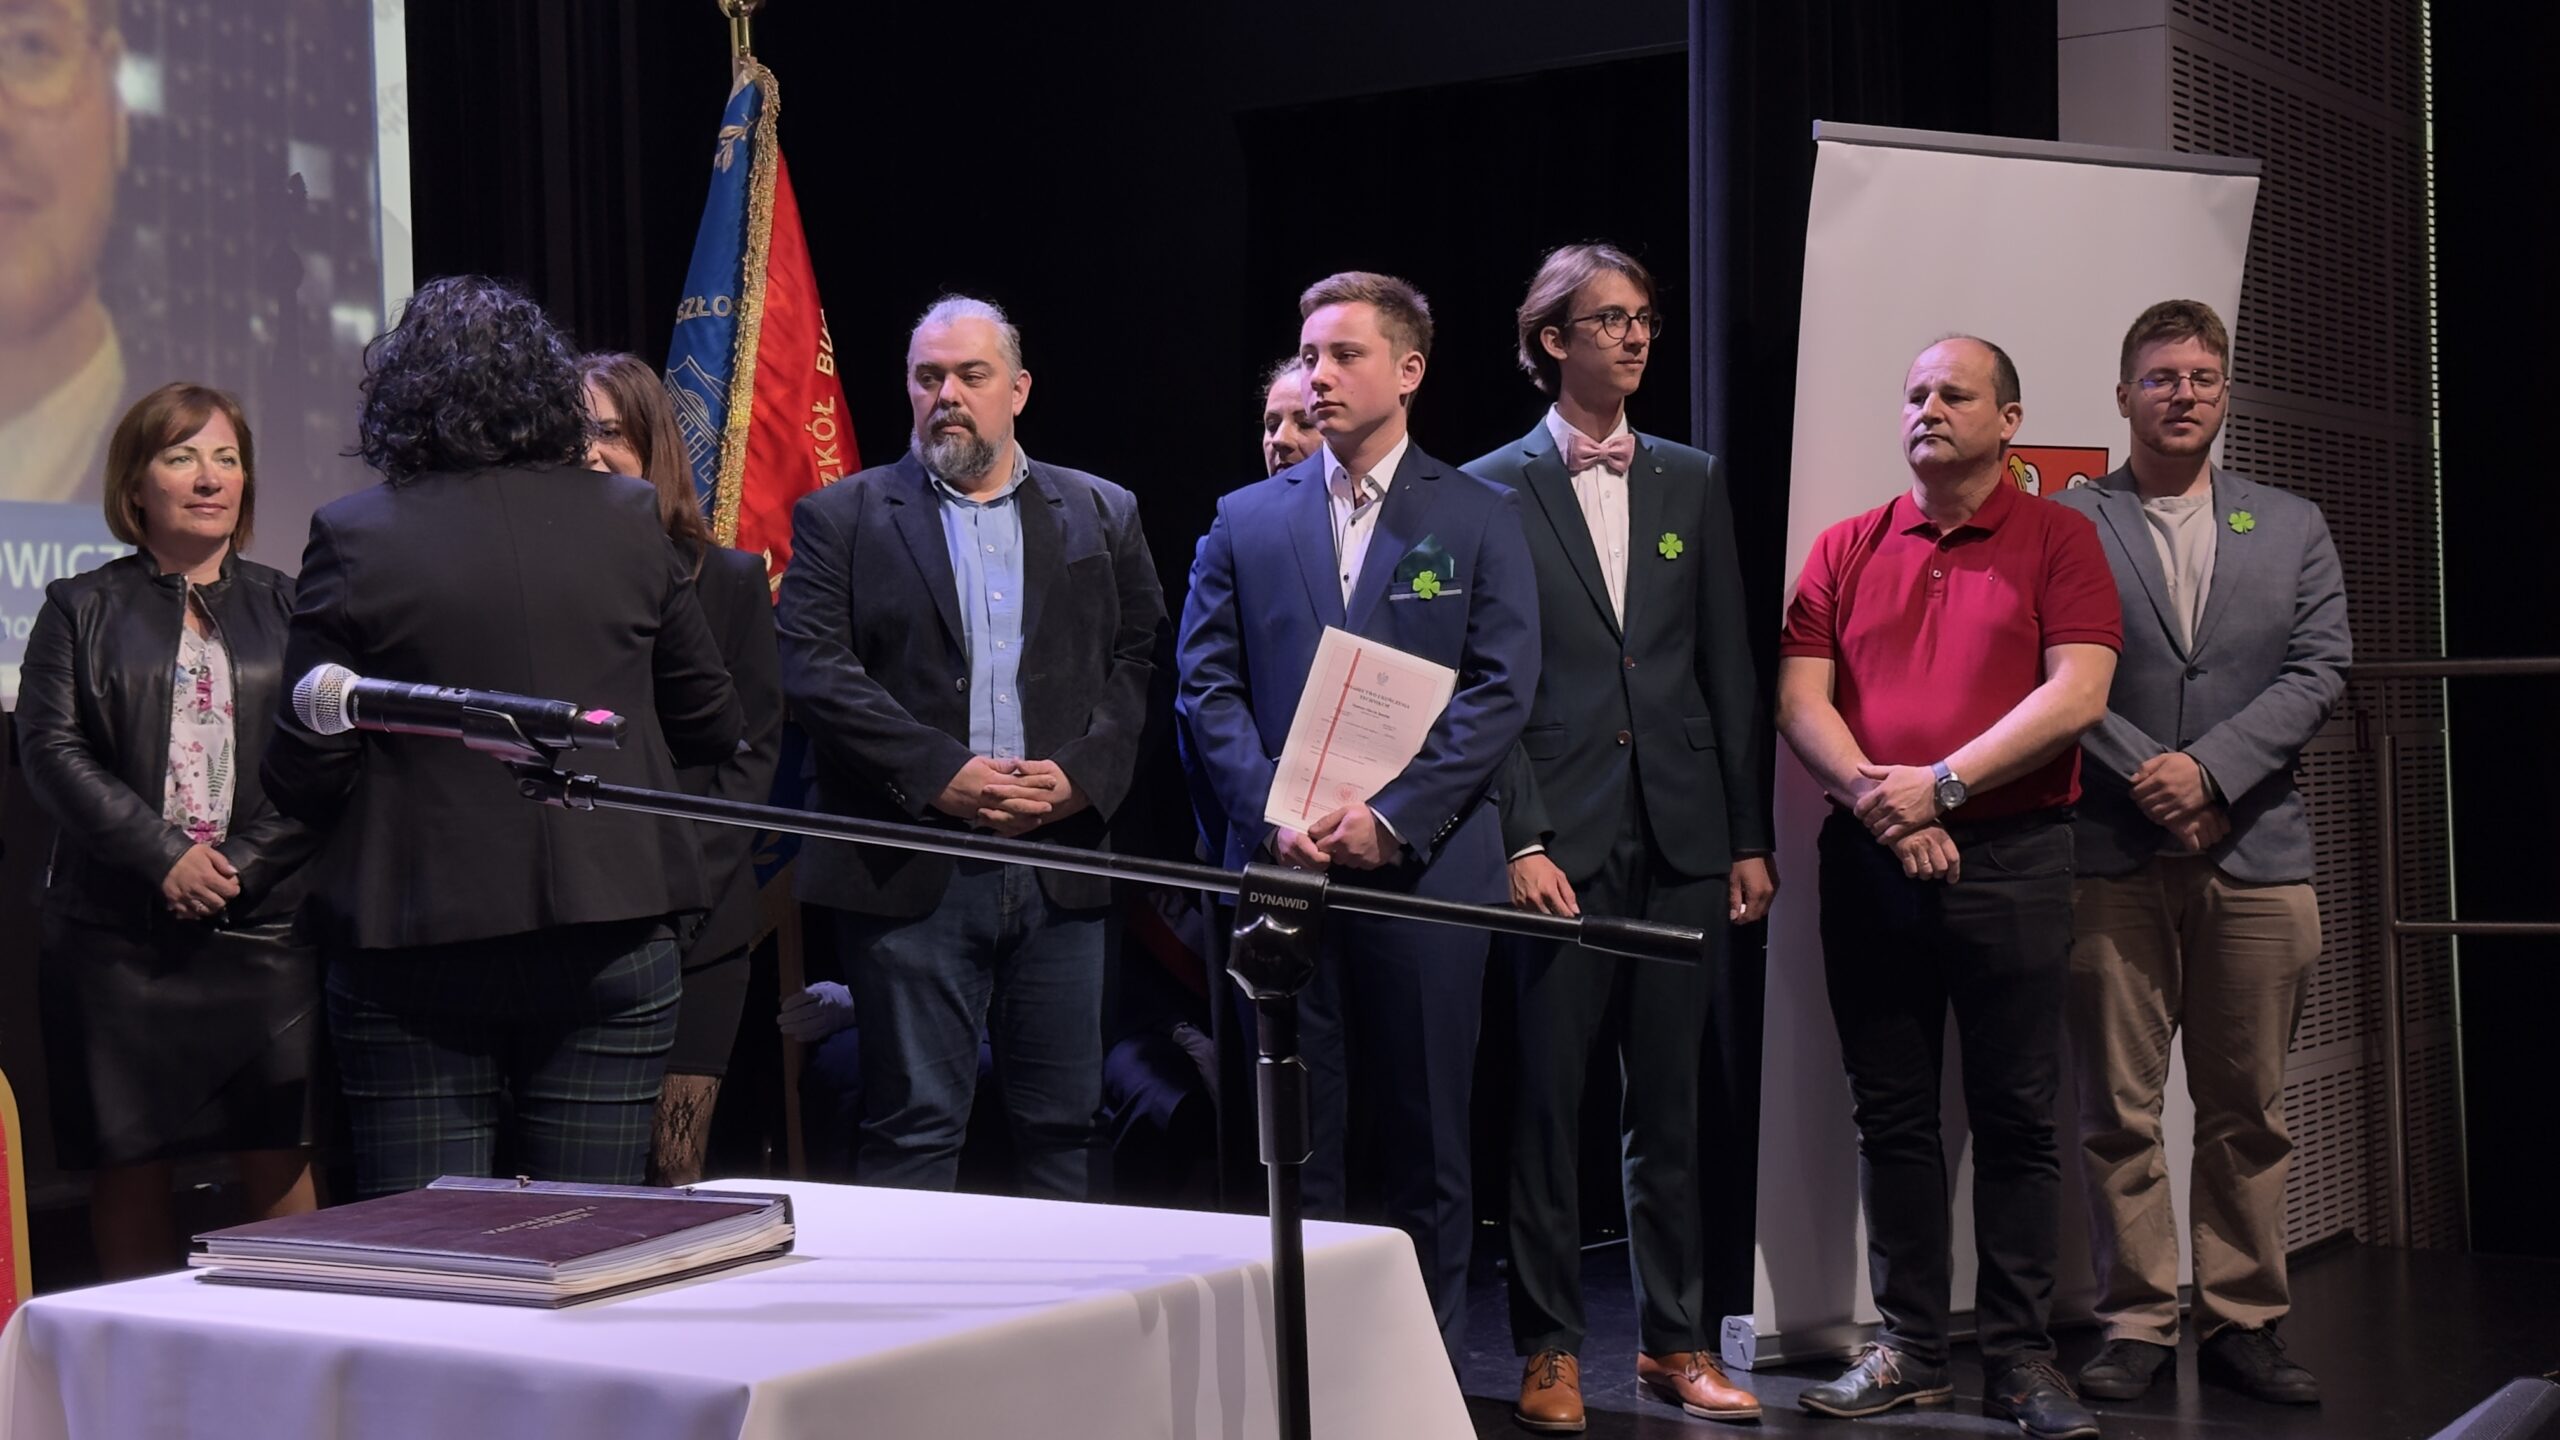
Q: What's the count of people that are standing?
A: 9